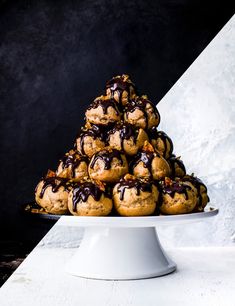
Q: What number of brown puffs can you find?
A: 15